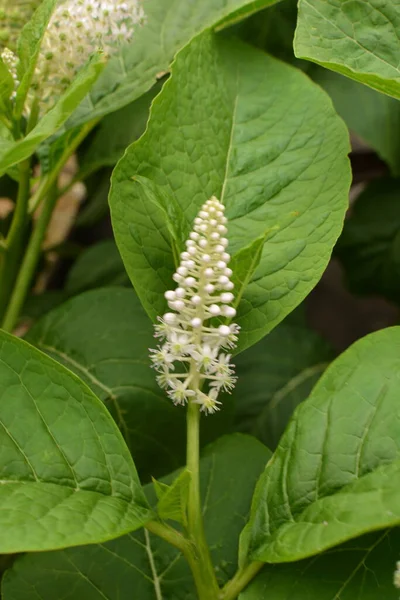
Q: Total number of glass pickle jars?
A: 0